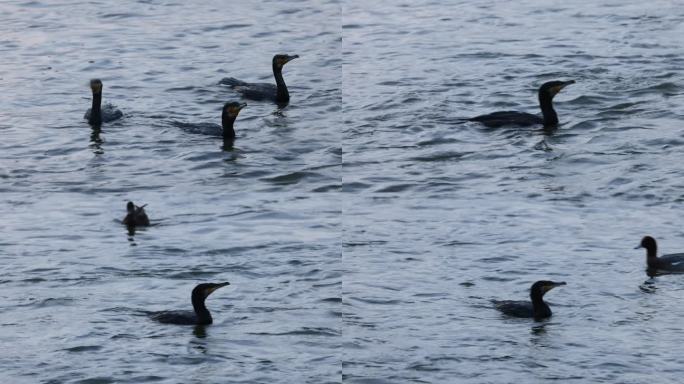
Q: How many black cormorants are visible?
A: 6